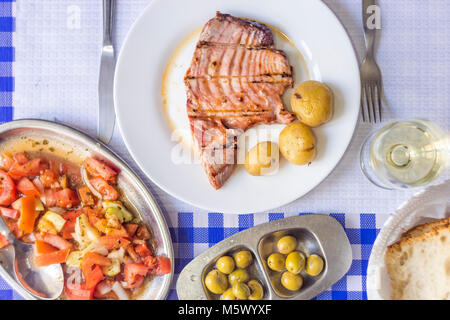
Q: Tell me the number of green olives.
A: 12